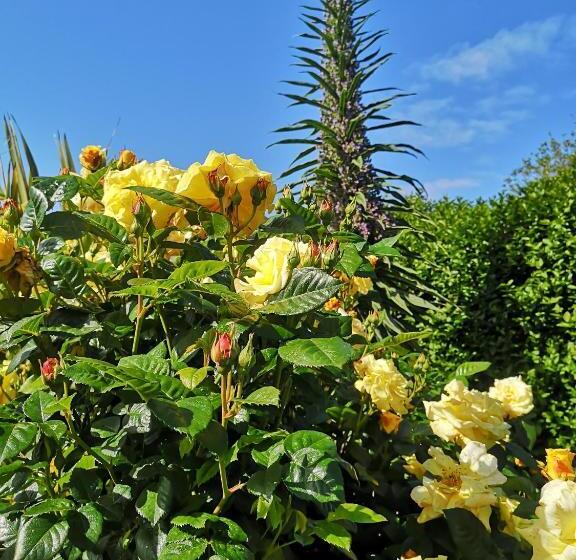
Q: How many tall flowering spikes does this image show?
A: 1